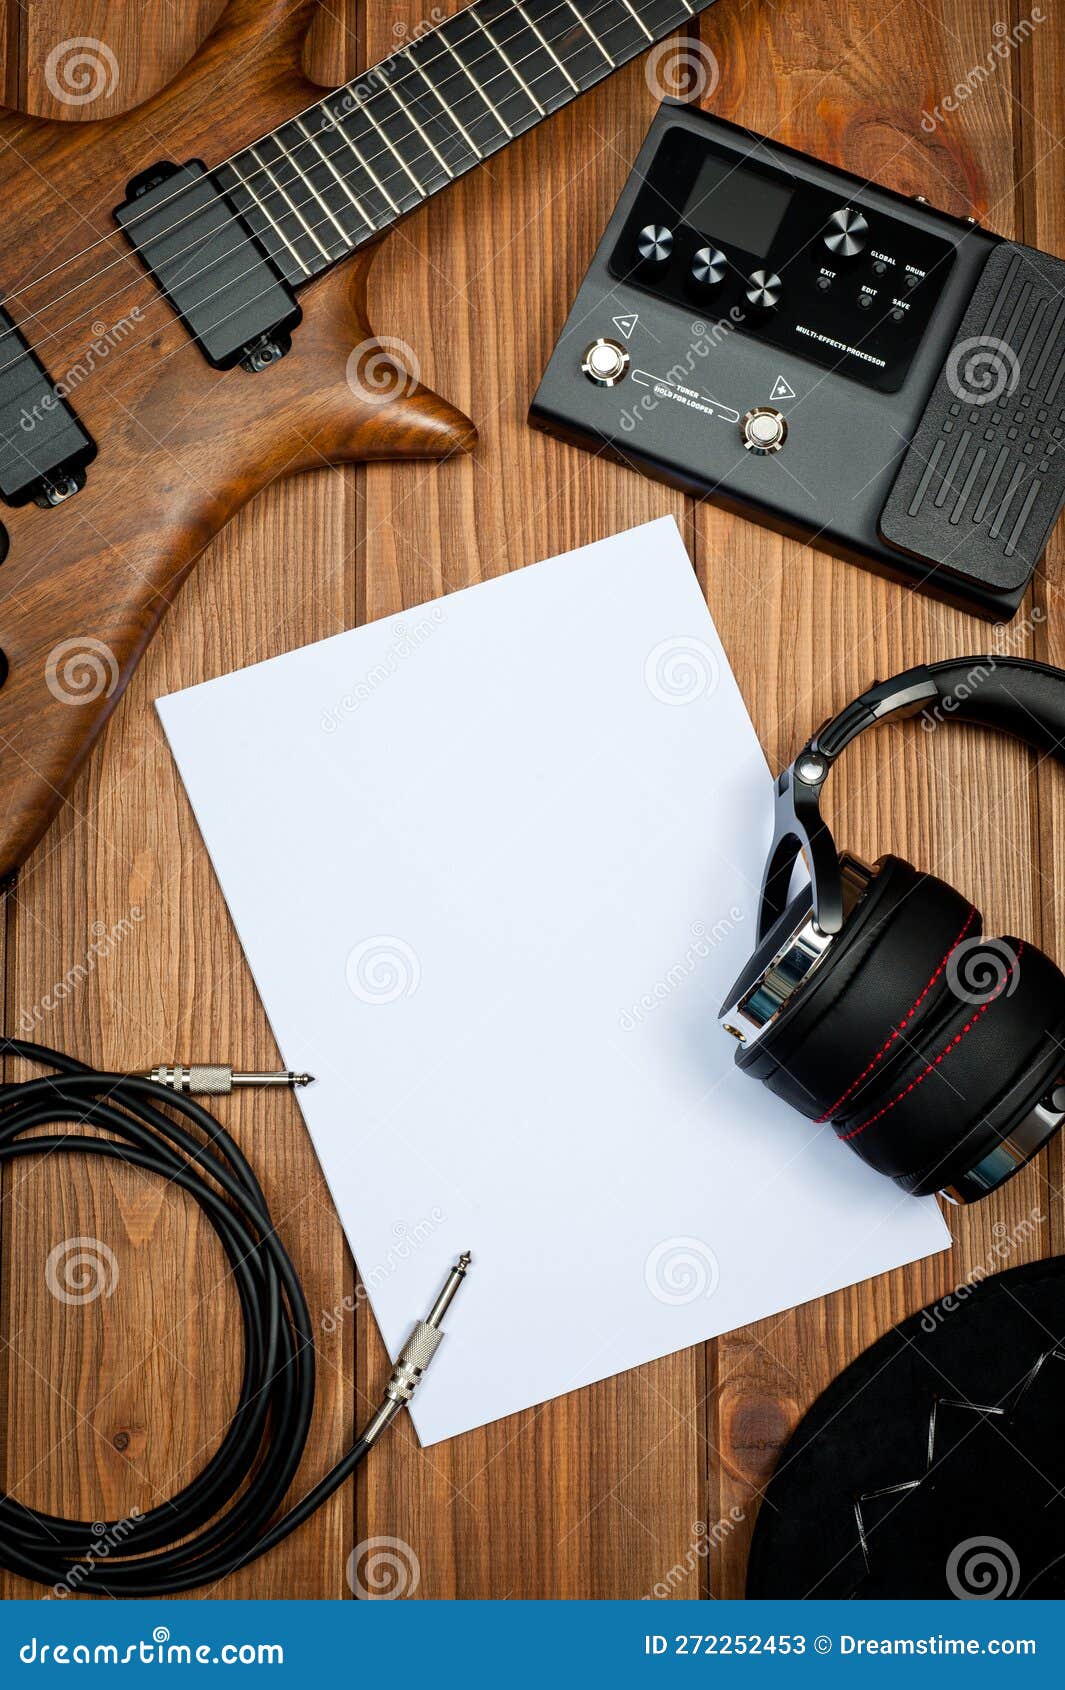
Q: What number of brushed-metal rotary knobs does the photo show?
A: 4